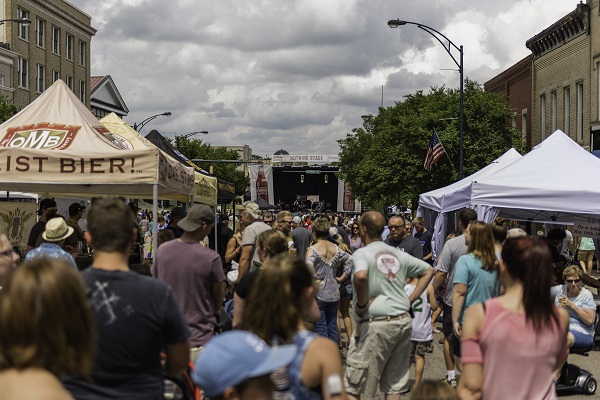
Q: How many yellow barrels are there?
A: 0